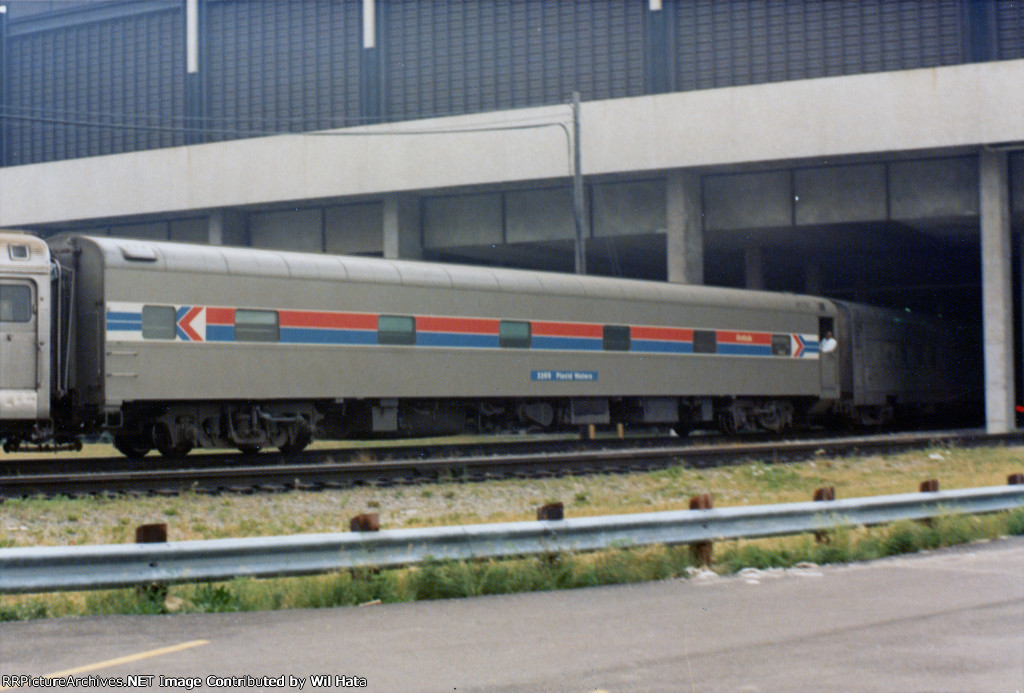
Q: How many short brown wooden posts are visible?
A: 7